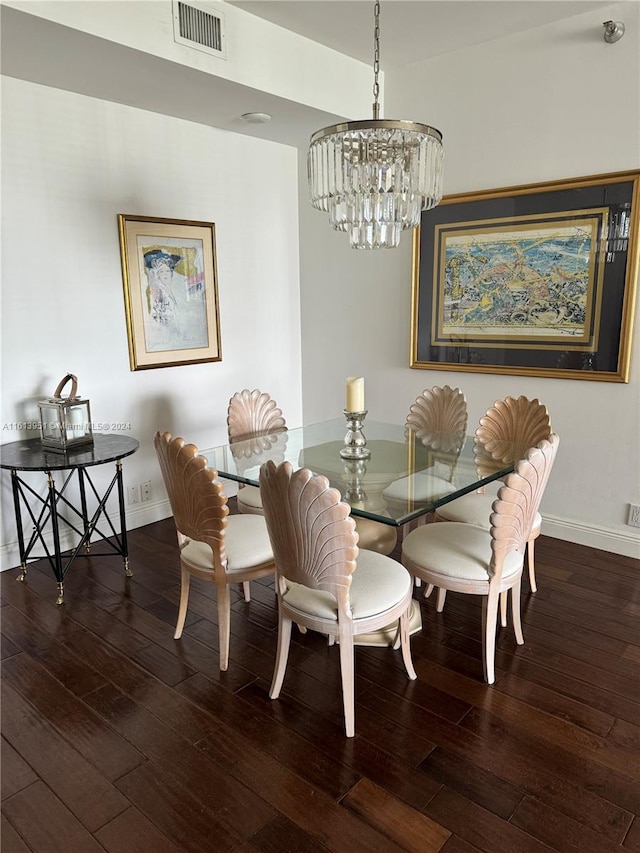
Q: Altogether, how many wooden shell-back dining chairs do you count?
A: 6